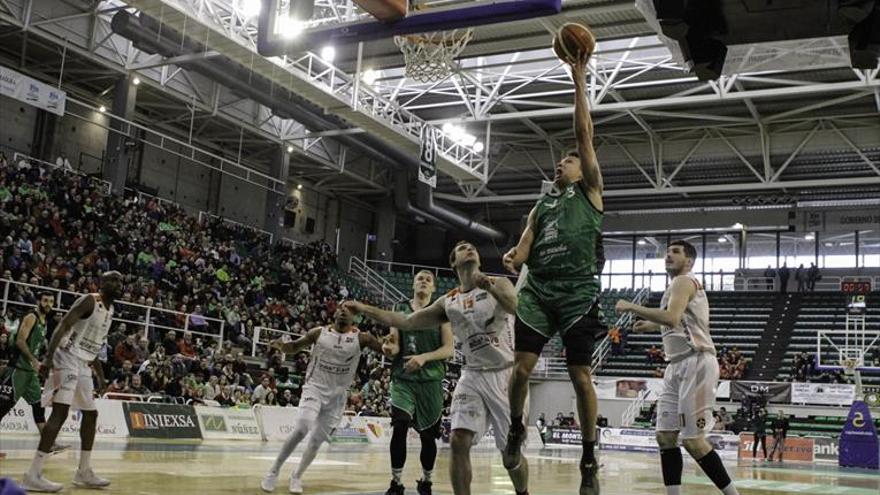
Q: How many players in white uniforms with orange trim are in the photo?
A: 4